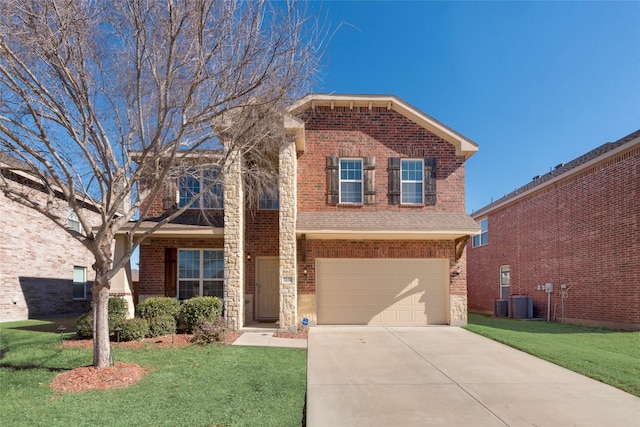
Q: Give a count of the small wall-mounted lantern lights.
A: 3